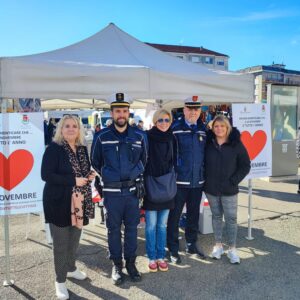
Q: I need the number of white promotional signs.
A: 2